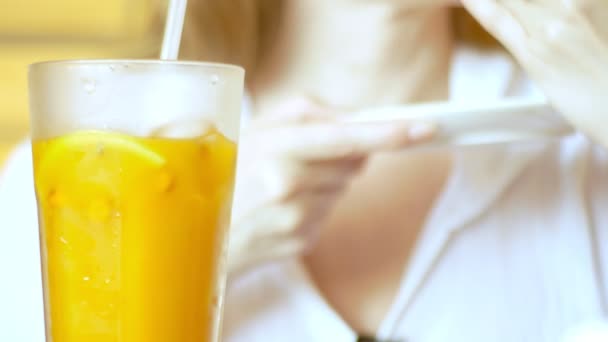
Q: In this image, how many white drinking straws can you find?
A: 1